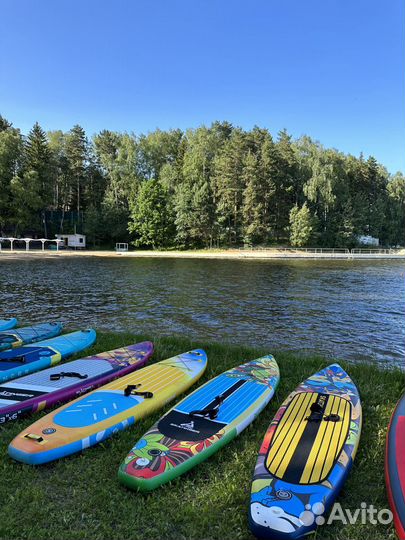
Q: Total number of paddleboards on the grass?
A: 8